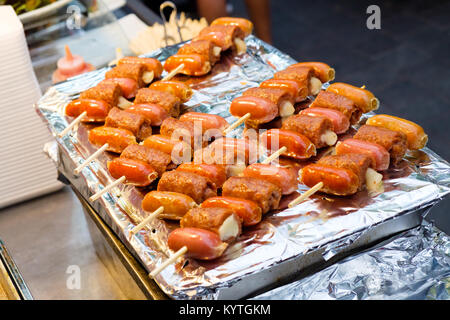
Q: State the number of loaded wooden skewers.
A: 9